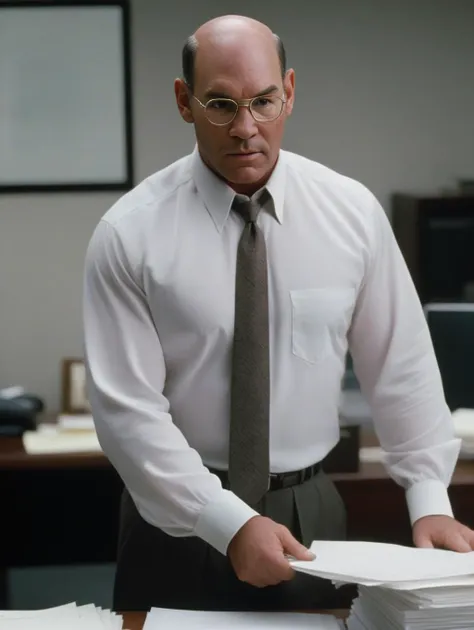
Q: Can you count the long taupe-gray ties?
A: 1